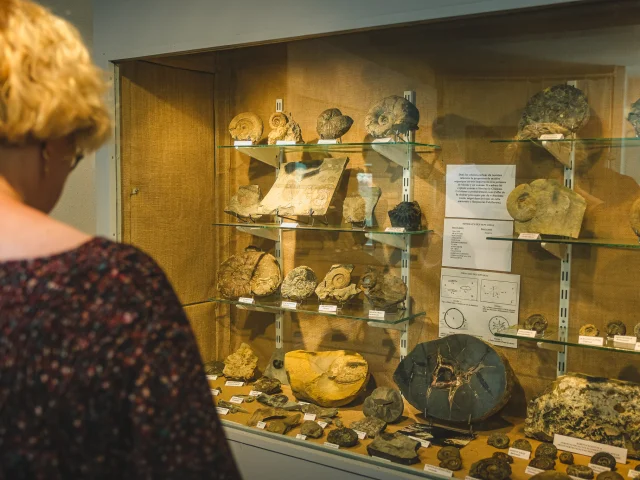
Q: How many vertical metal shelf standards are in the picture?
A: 3